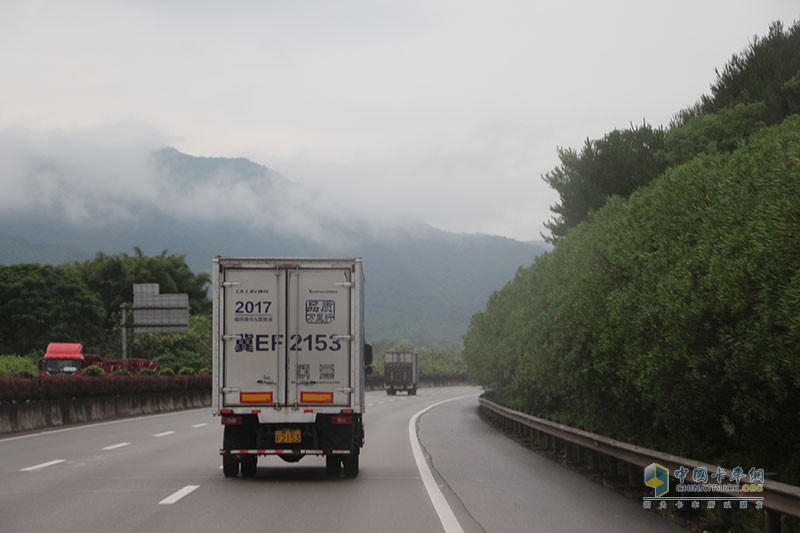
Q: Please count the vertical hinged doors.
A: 2